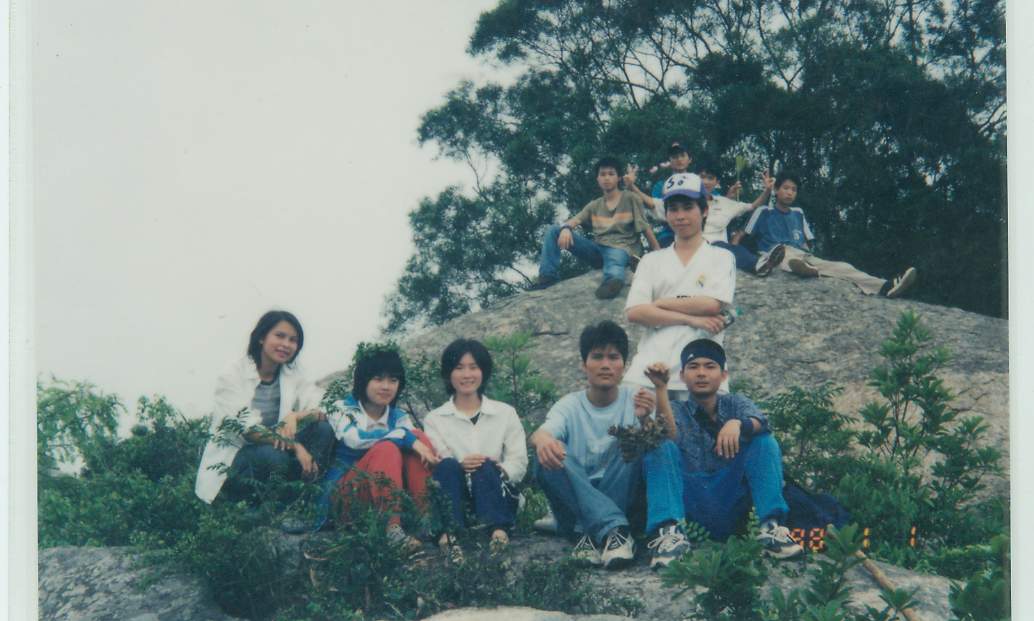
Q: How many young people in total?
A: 10